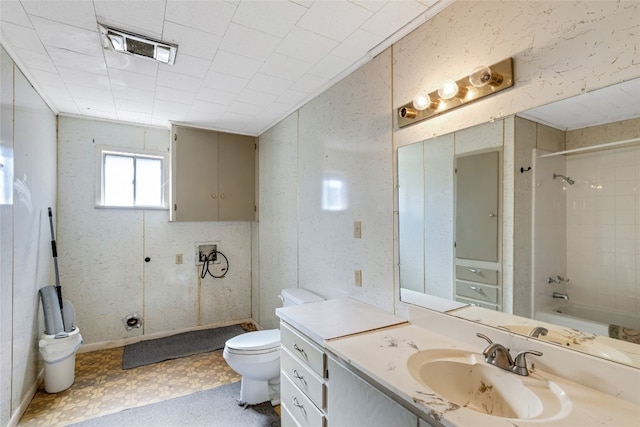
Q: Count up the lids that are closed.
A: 1